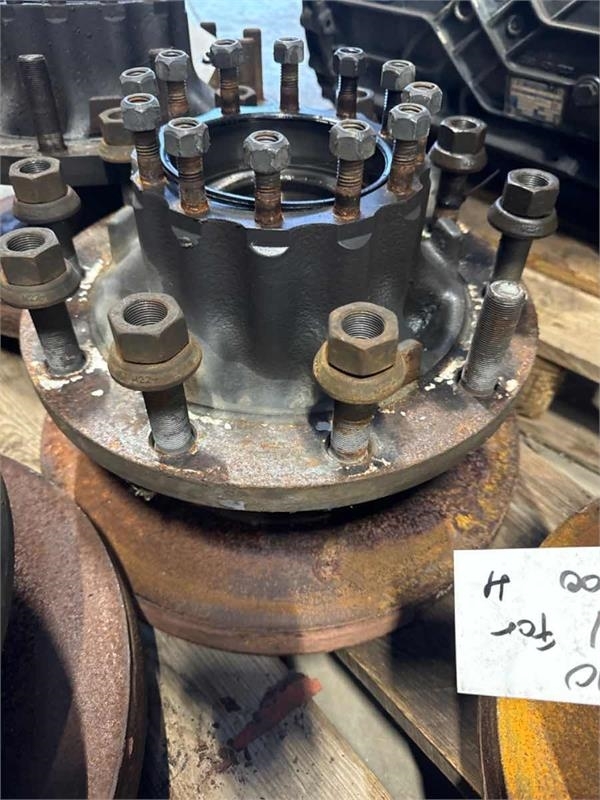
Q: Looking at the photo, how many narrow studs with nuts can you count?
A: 12